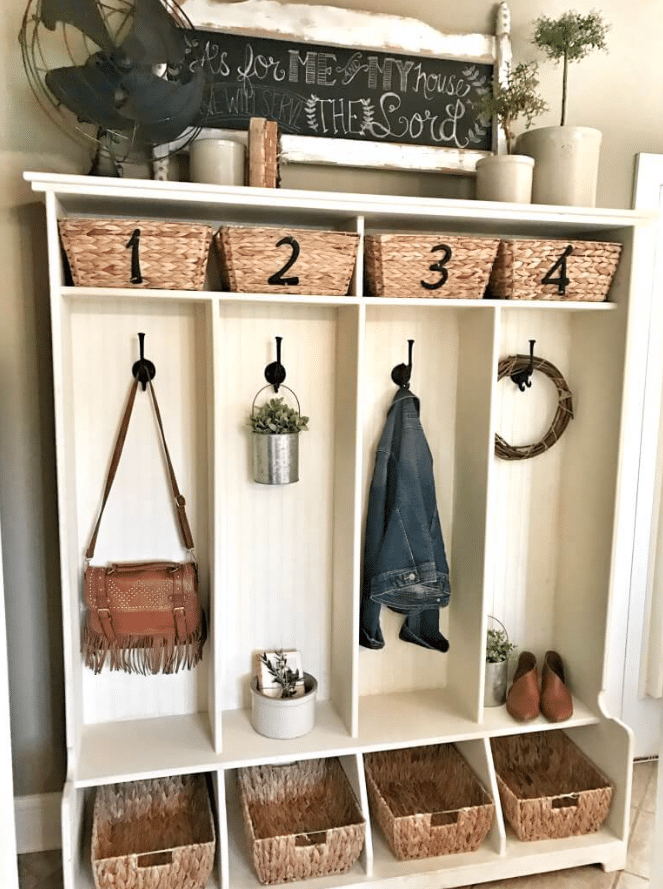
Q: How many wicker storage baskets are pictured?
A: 8